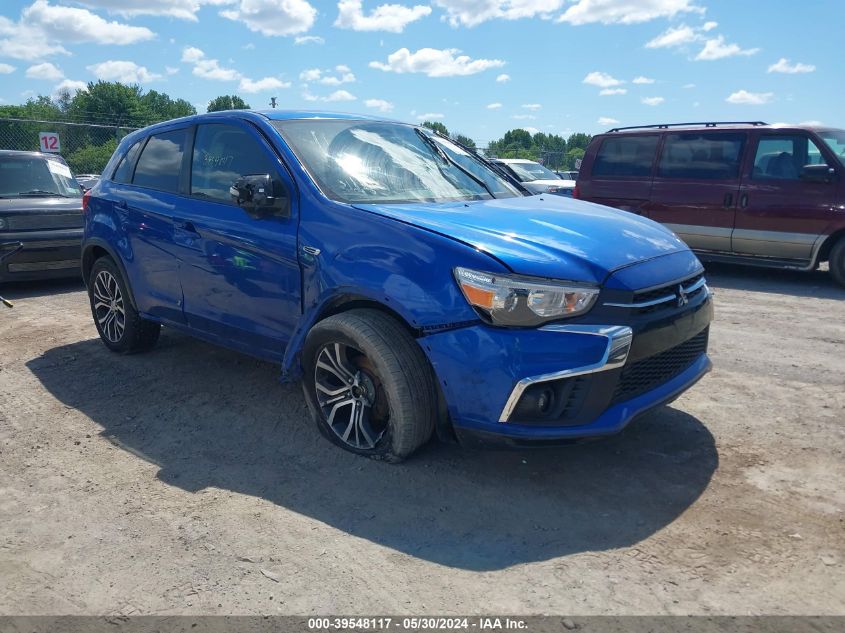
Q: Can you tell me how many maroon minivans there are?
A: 1